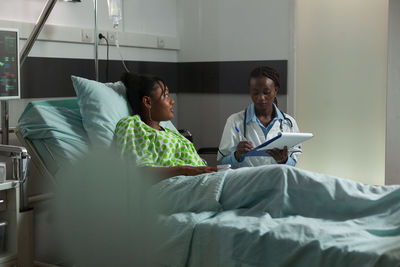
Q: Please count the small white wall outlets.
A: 4